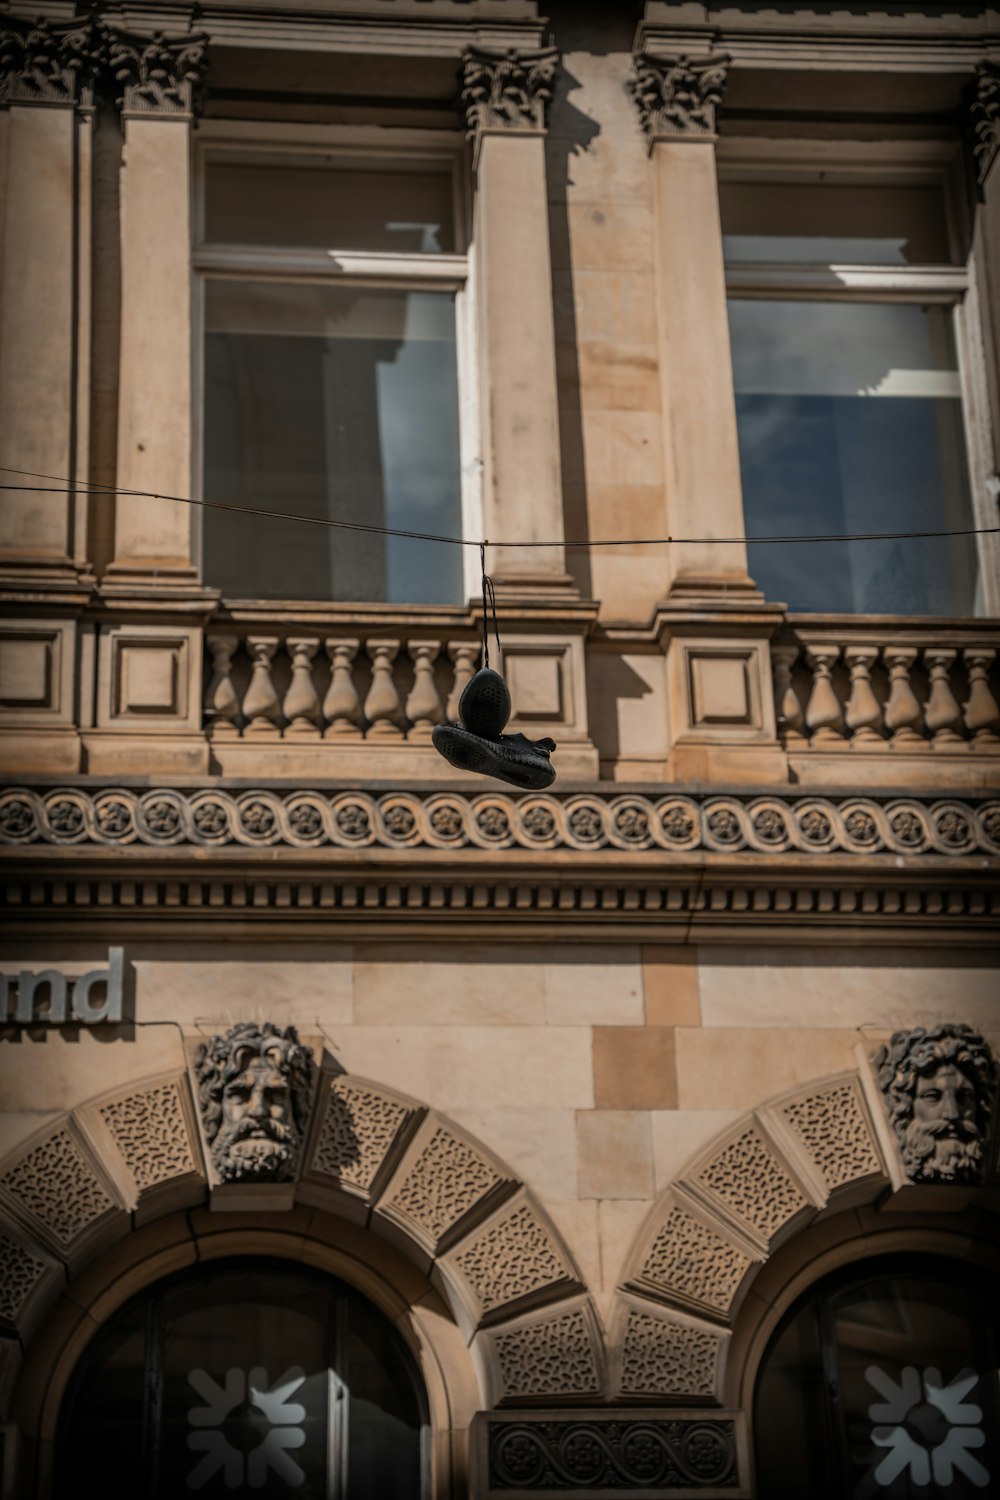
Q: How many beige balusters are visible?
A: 13